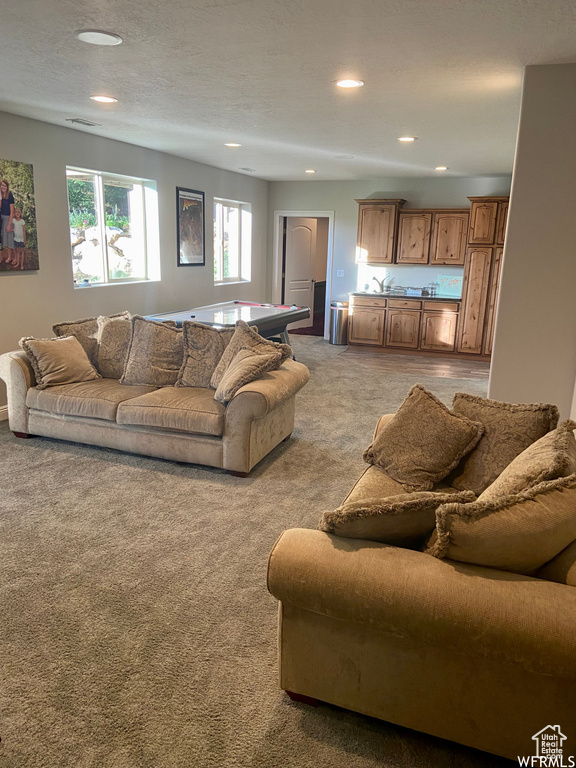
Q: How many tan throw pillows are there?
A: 12